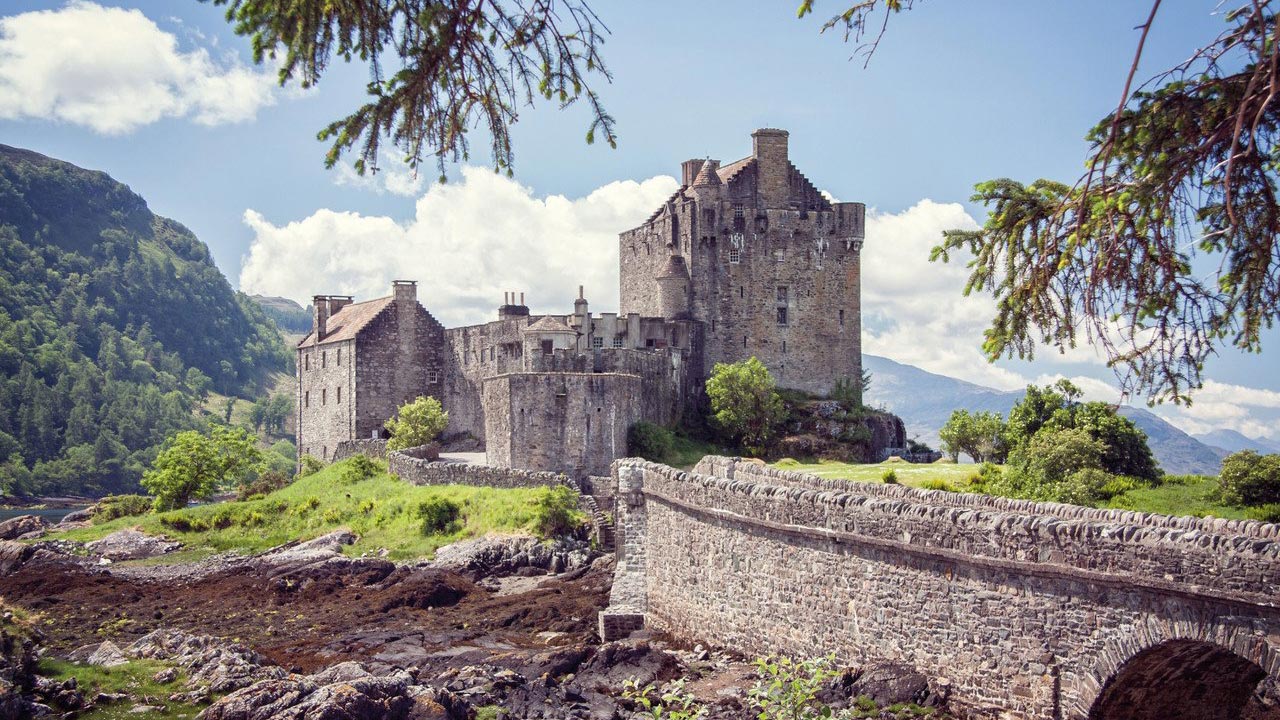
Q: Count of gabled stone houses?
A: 1